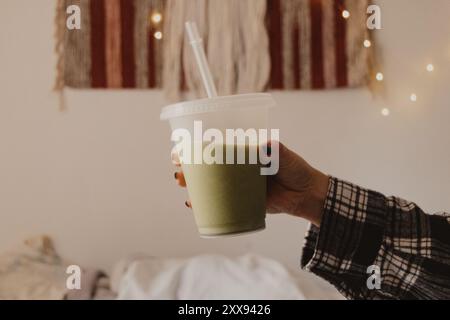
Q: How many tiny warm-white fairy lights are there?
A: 8